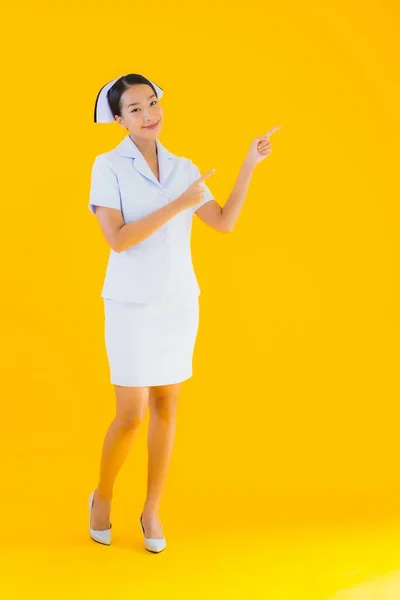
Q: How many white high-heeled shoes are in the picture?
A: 2